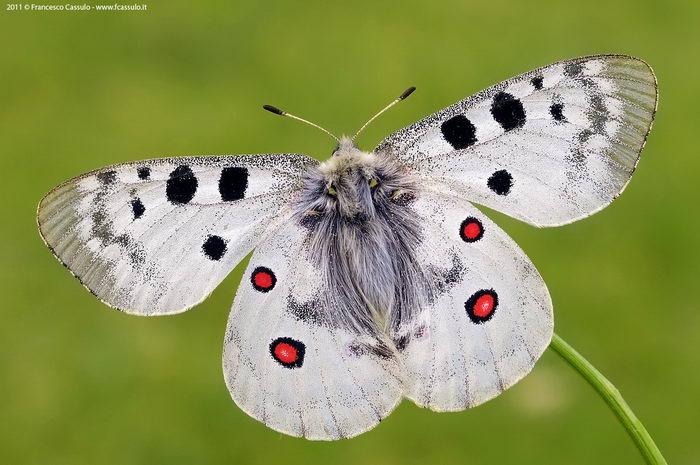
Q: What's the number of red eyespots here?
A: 4